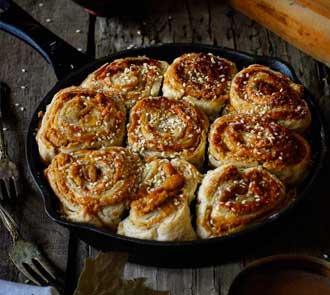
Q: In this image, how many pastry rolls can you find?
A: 9